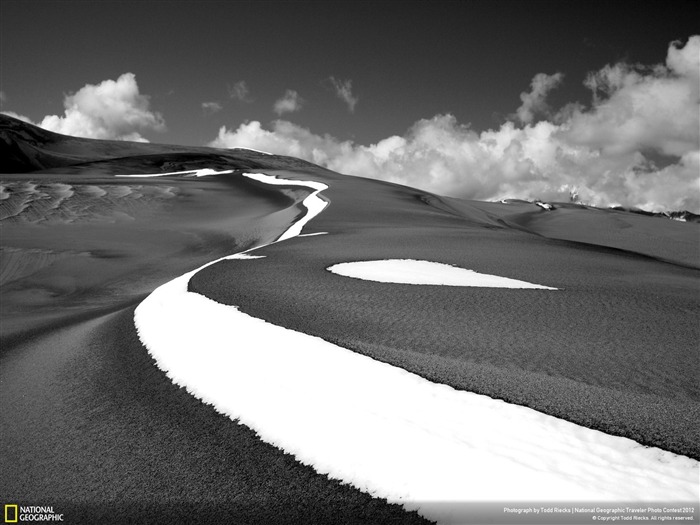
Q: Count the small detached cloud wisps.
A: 4